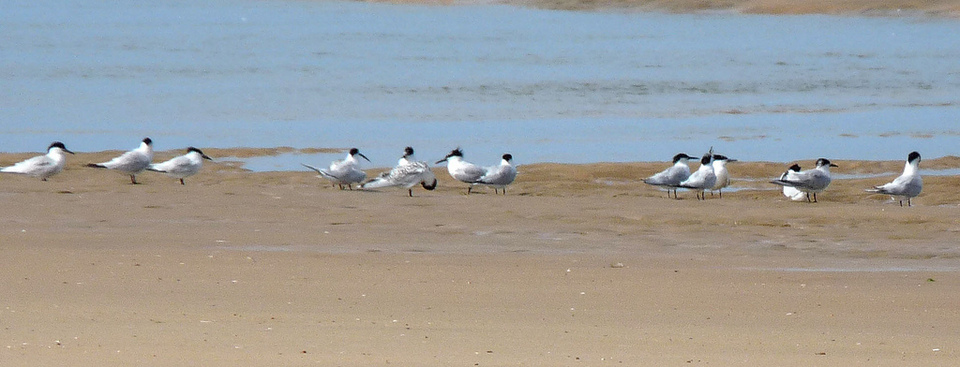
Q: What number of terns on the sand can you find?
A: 14